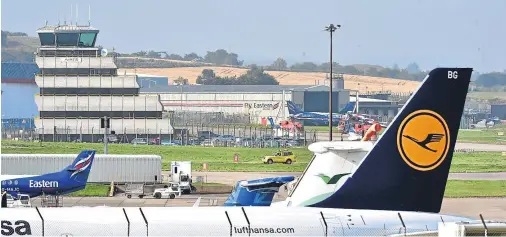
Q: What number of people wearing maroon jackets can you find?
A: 0